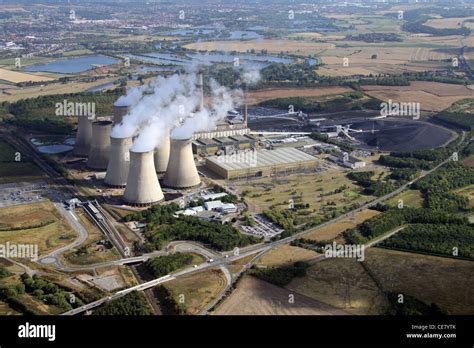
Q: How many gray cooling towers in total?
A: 7